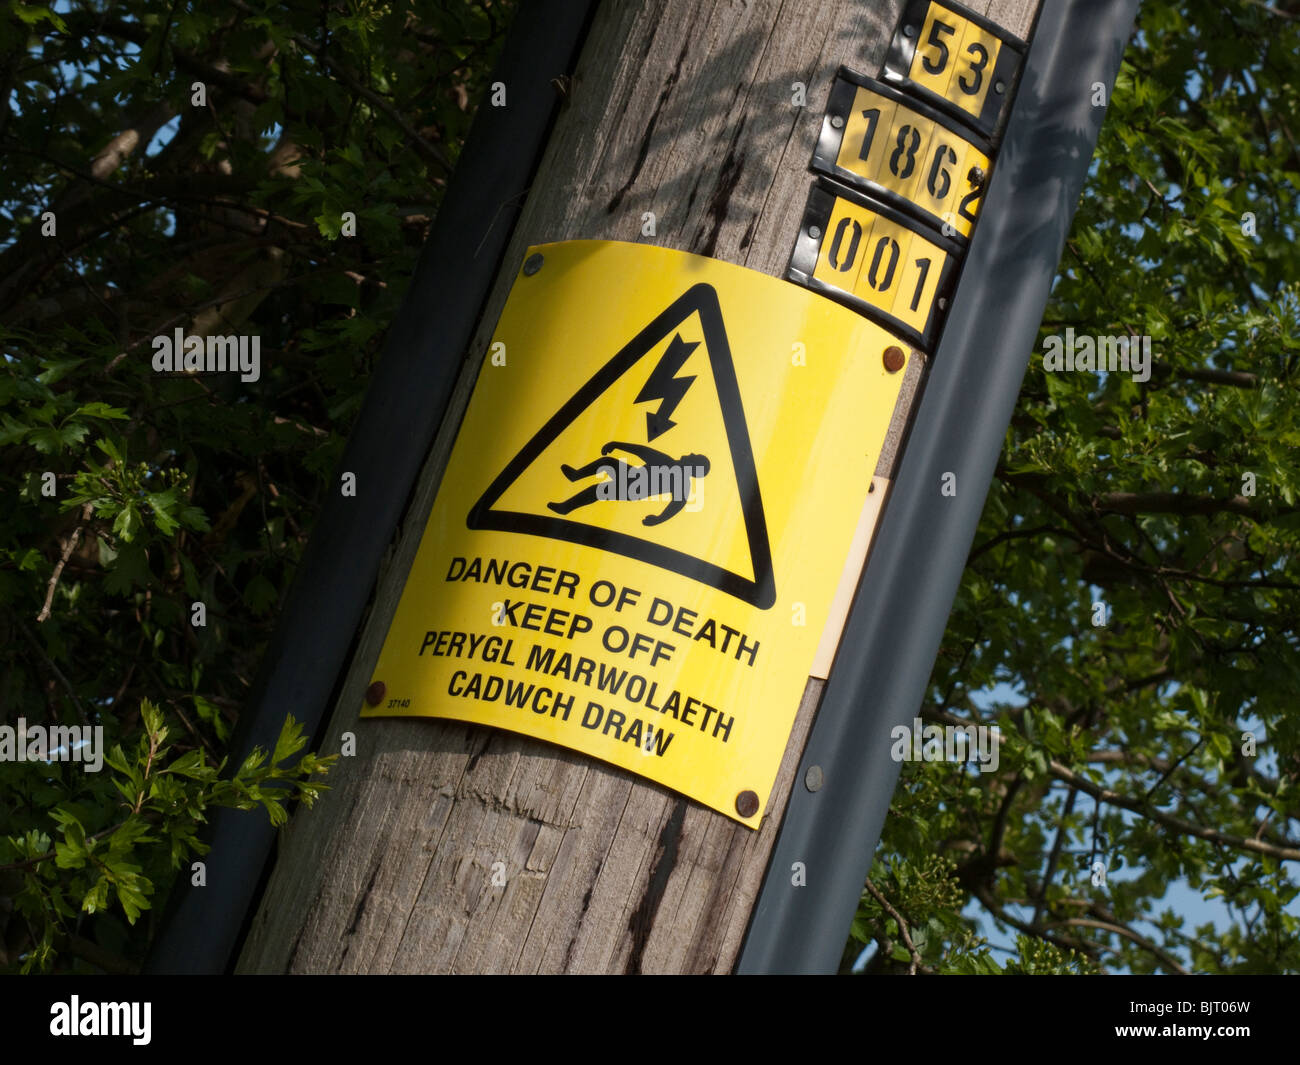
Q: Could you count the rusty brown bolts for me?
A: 3